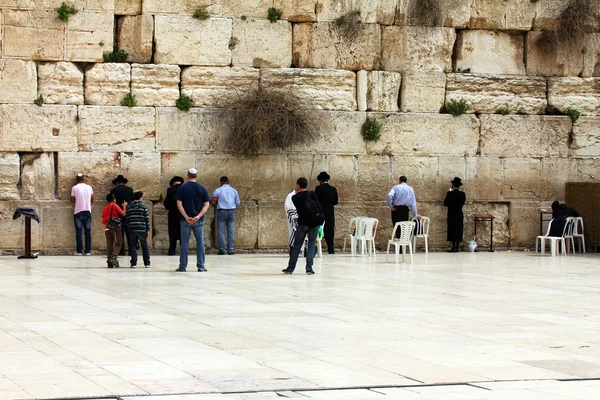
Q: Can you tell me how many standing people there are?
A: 12